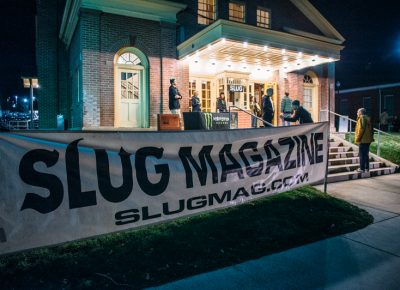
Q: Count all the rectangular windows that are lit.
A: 3